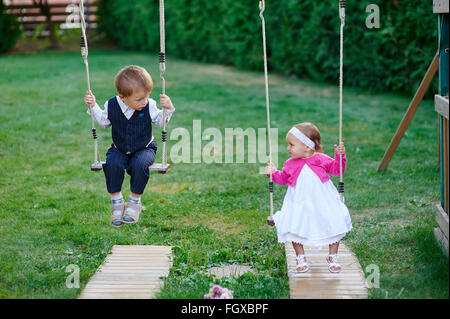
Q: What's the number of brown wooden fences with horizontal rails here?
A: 1